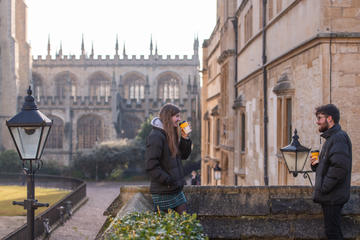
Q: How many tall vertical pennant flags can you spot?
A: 0